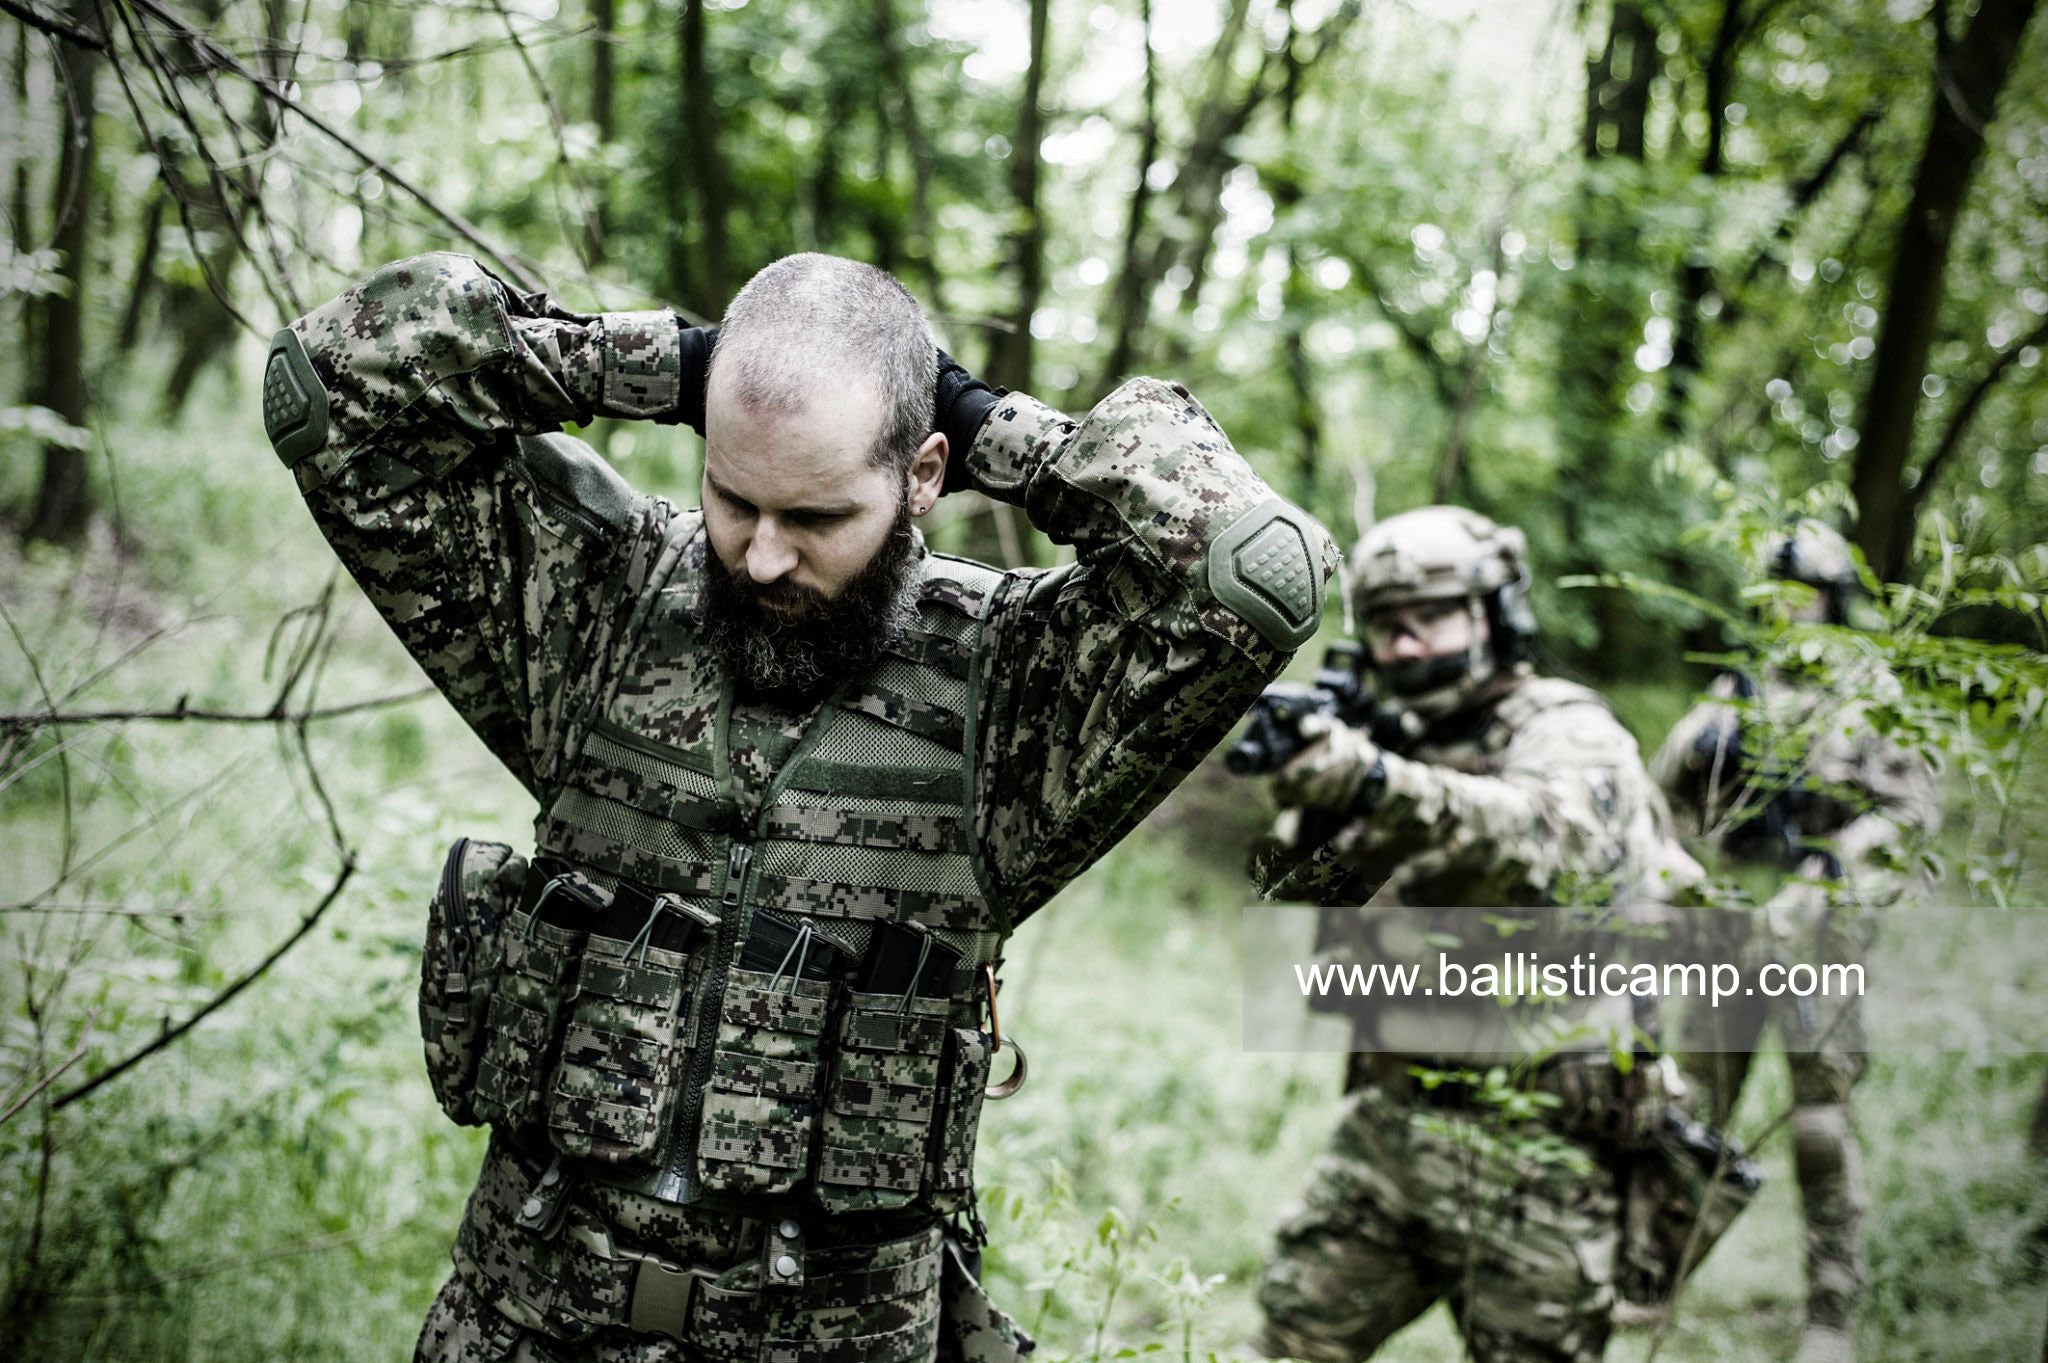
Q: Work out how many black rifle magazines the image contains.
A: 4